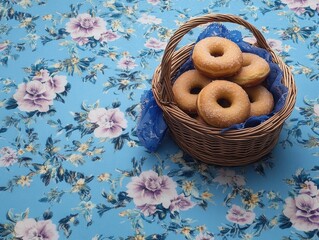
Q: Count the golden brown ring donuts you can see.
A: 5